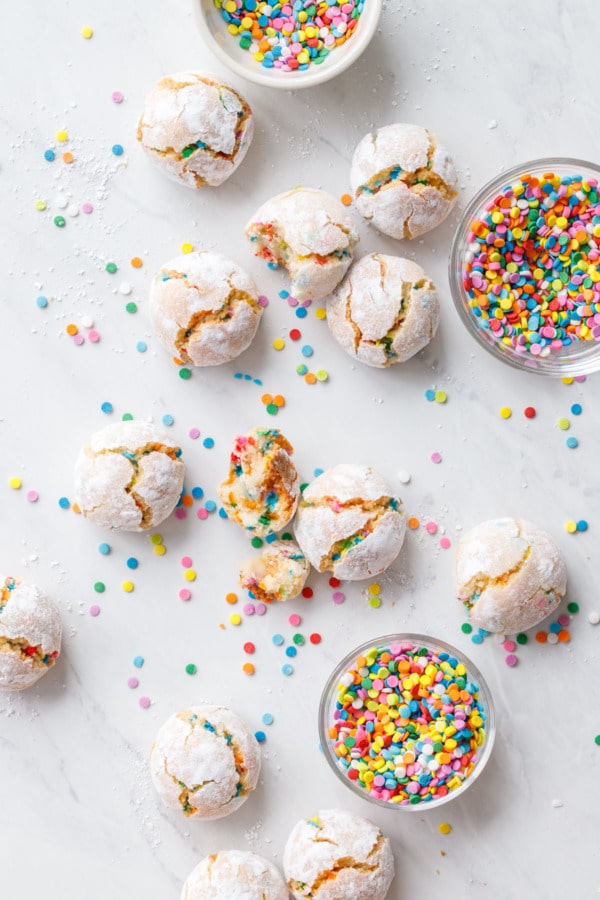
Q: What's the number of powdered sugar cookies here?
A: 13